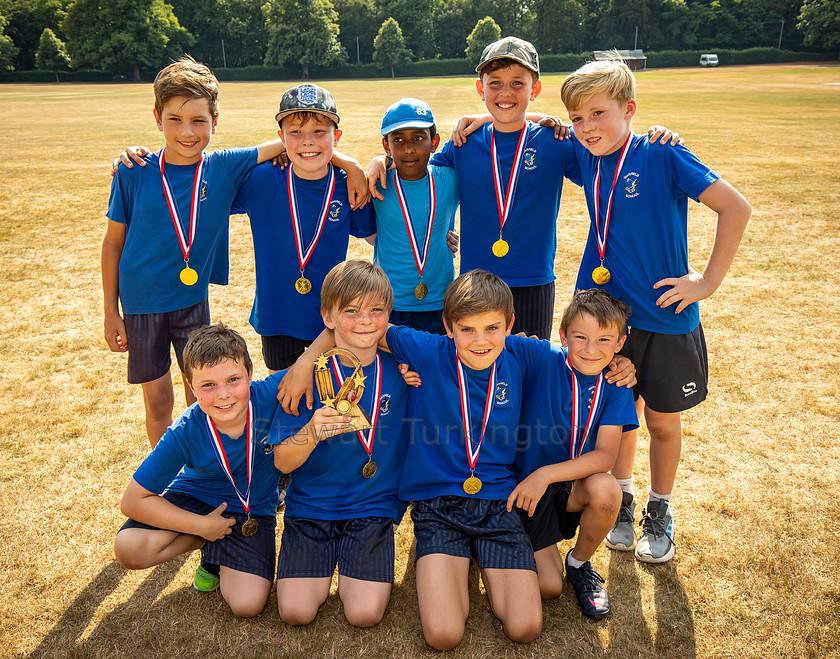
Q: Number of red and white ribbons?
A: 9